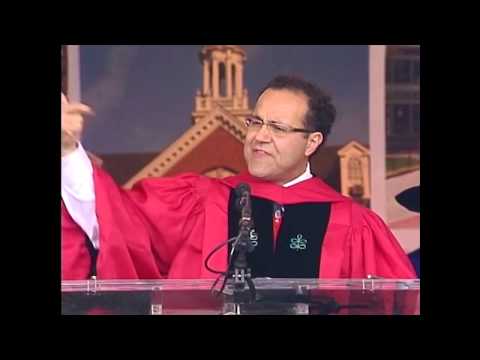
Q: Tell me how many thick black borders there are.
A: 4